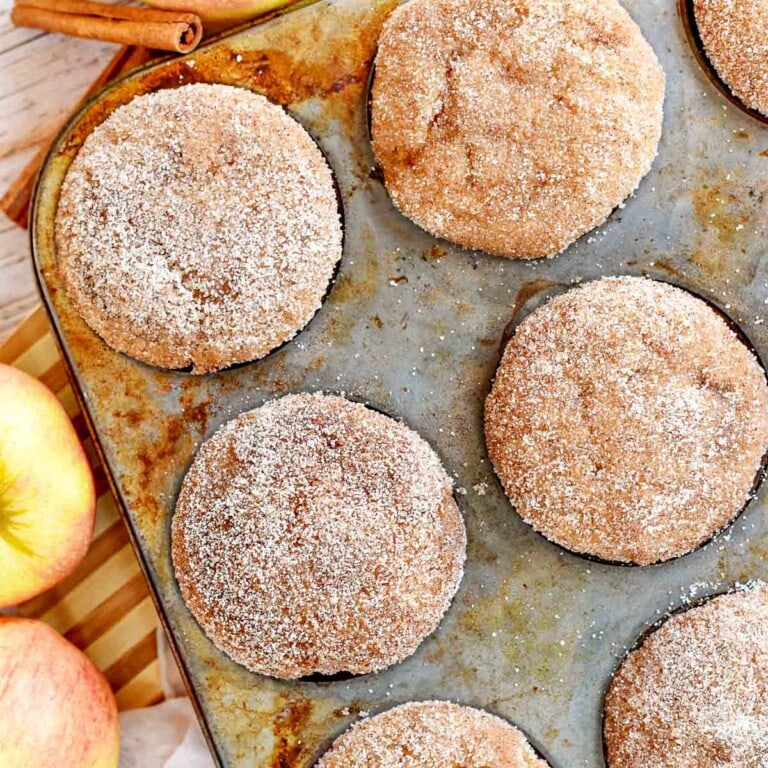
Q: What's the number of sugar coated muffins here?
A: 7